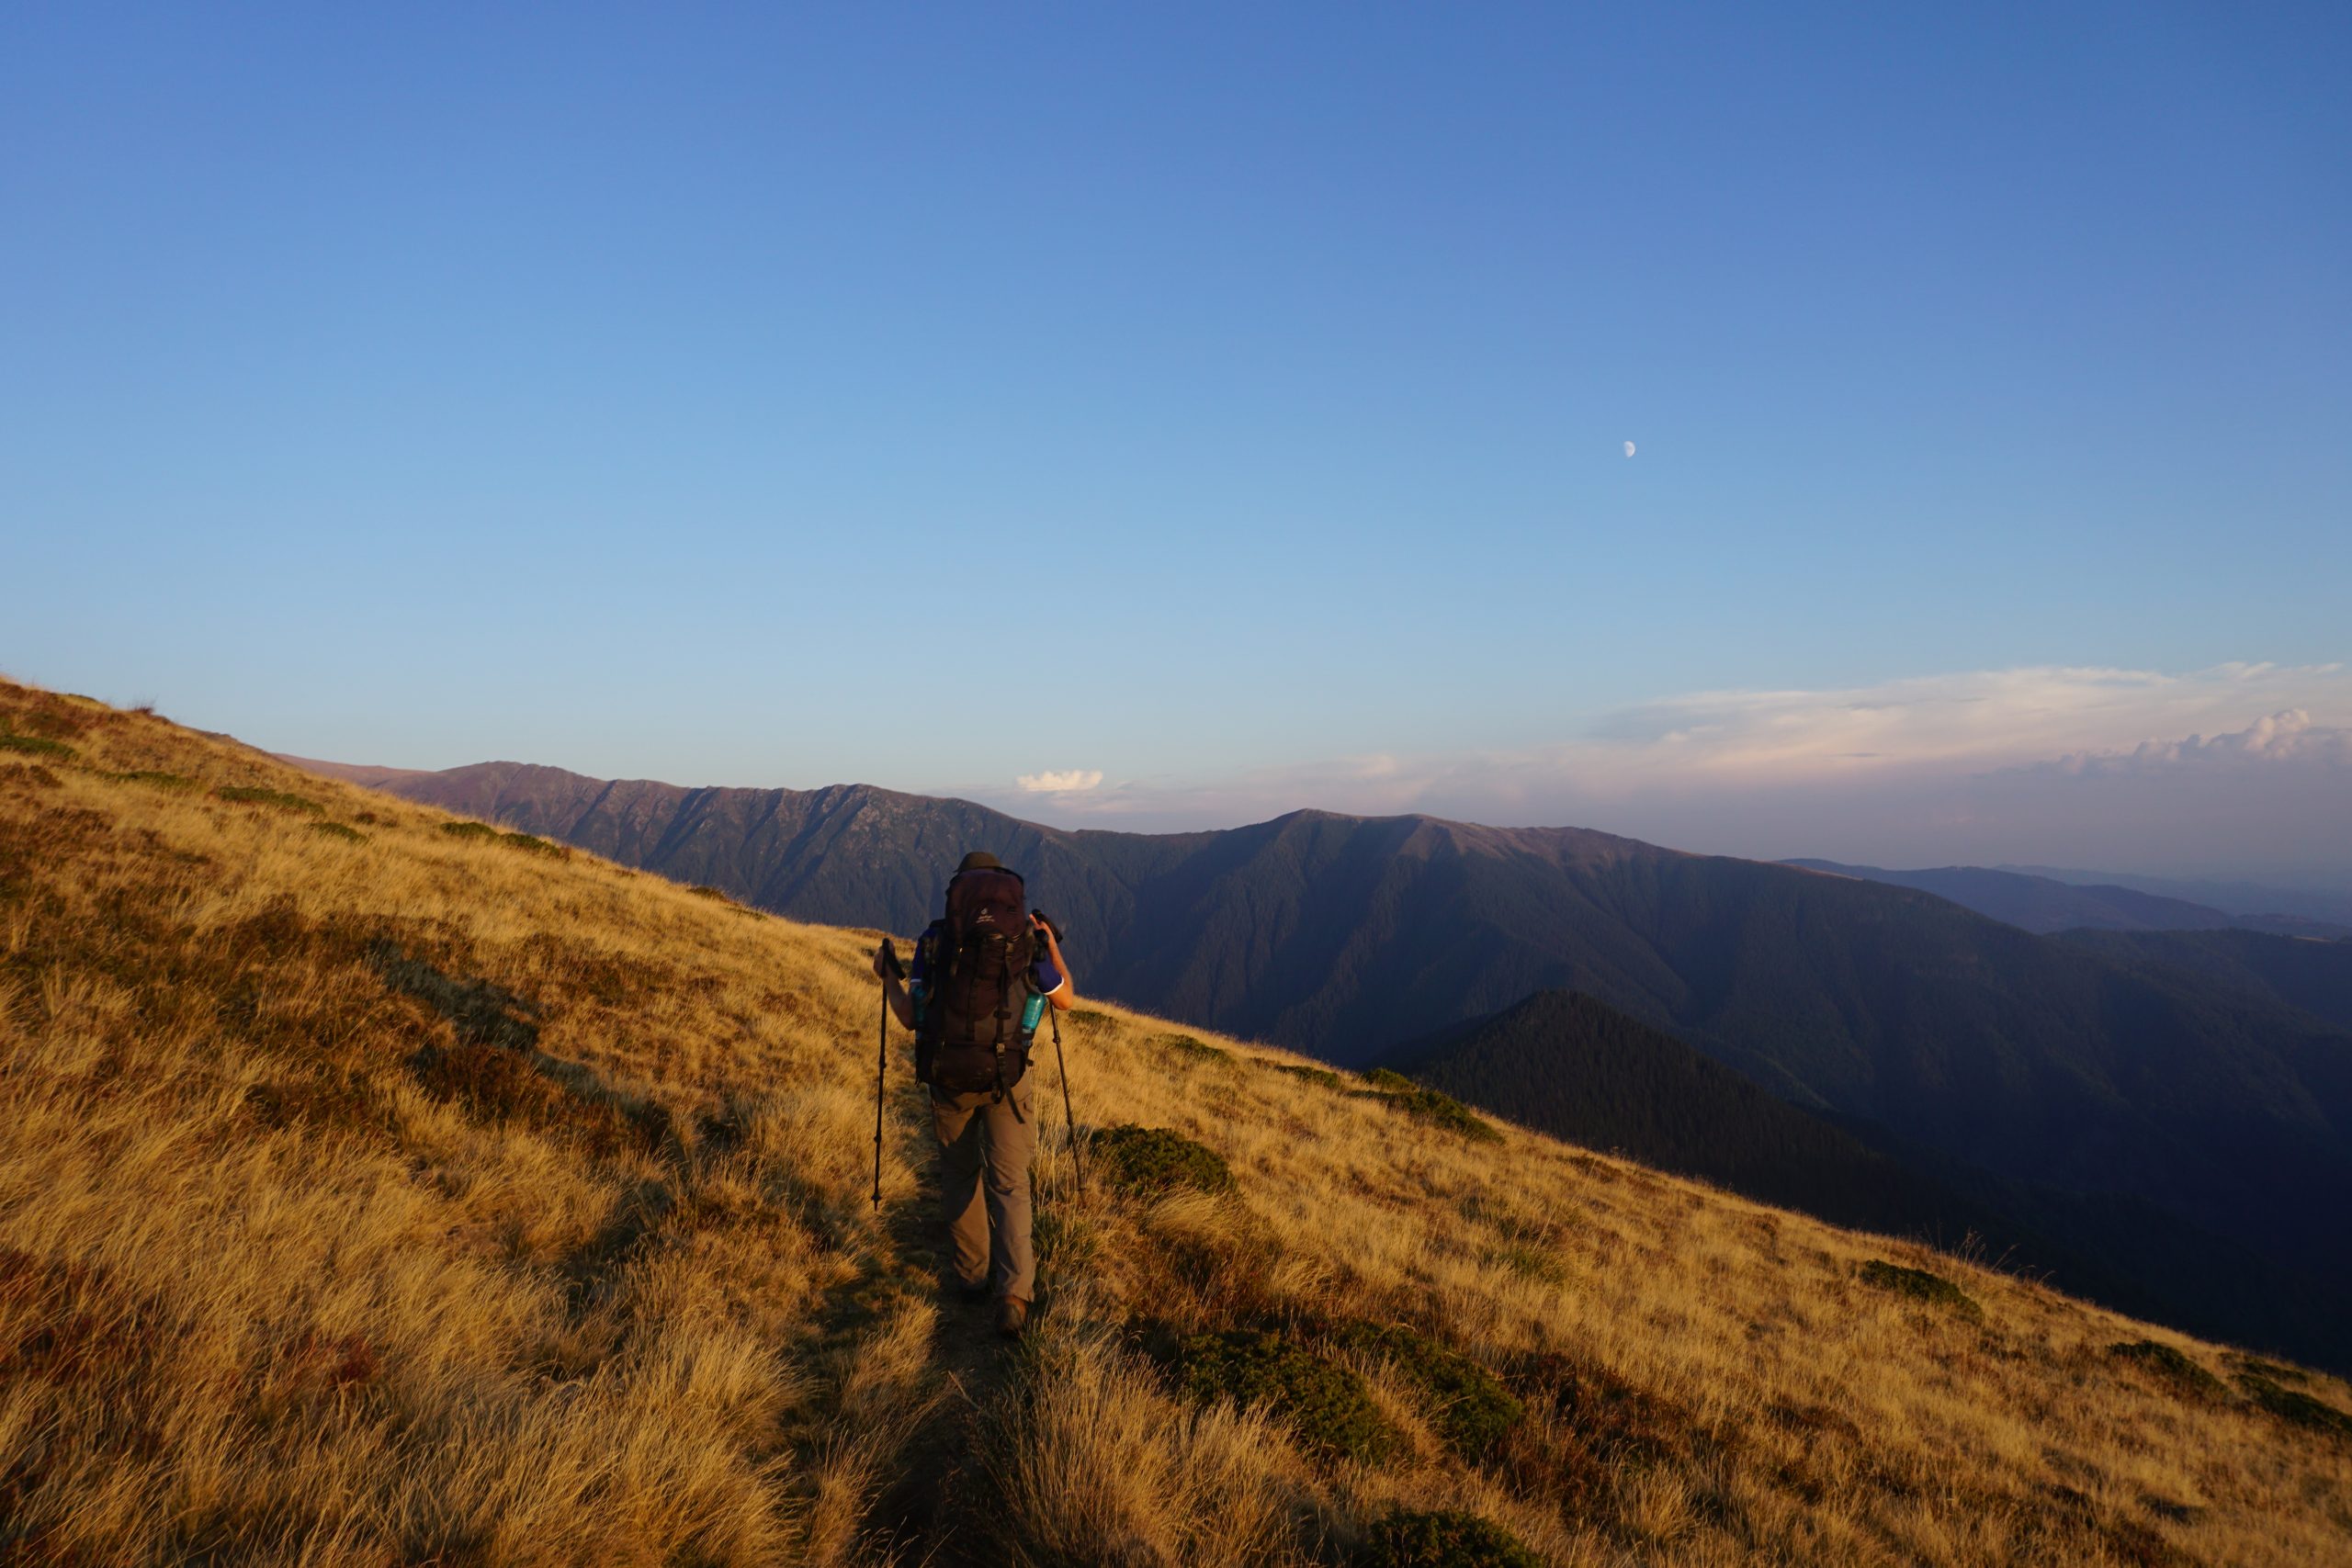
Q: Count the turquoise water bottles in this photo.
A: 2